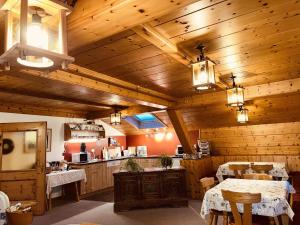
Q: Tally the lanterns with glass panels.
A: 5